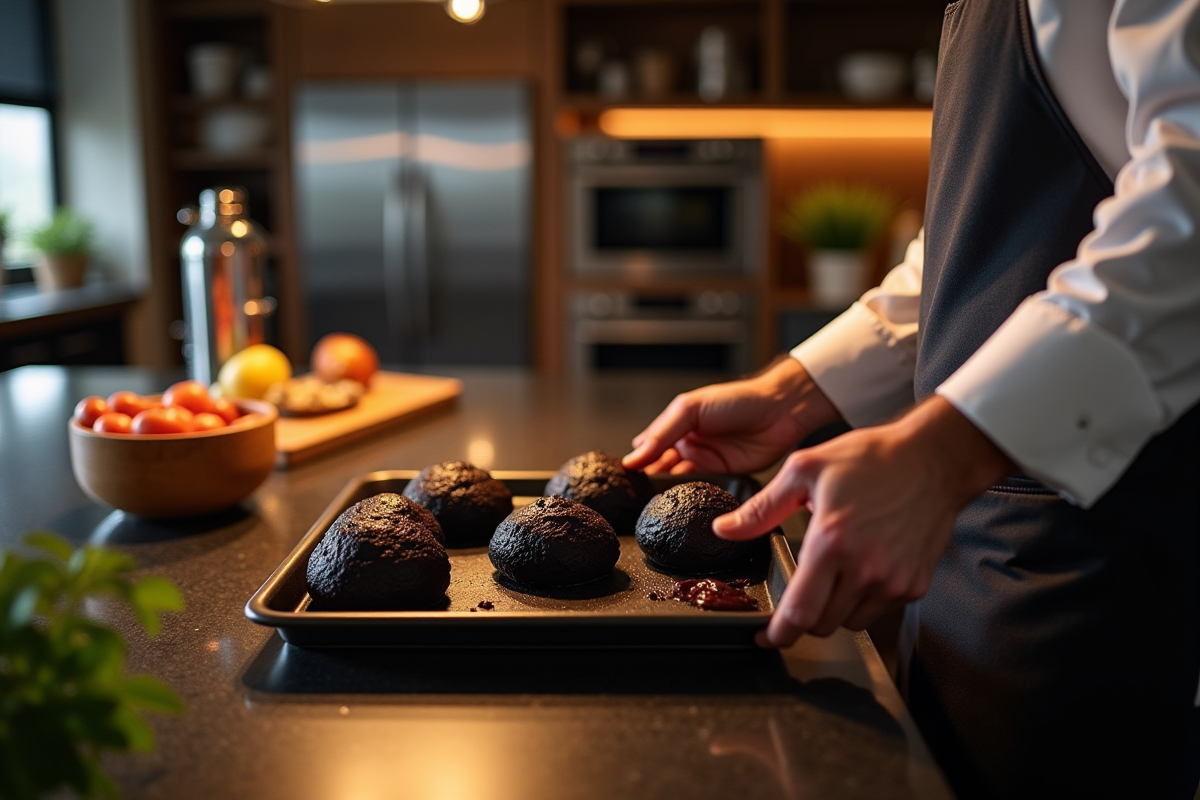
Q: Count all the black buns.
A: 5